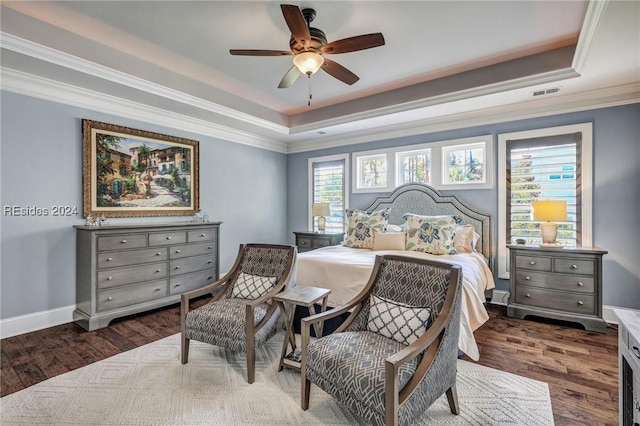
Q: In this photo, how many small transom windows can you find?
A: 3